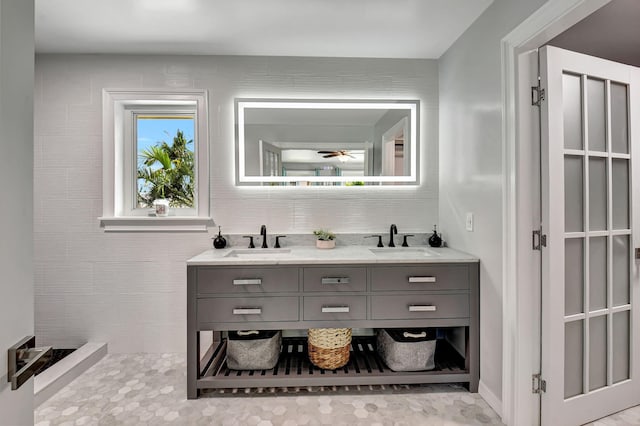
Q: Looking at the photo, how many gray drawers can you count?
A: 6